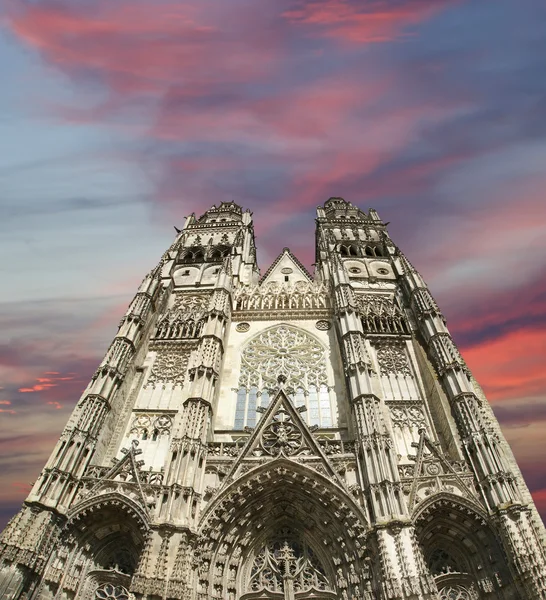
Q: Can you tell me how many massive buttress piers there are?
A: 4